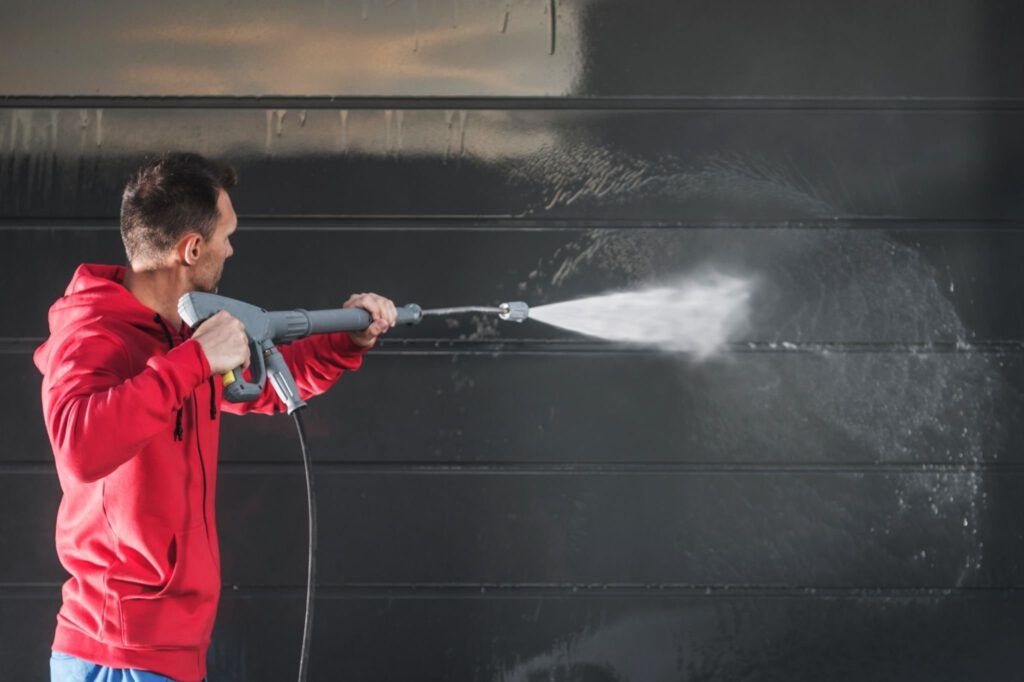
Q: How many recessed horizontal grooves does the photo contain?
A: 5